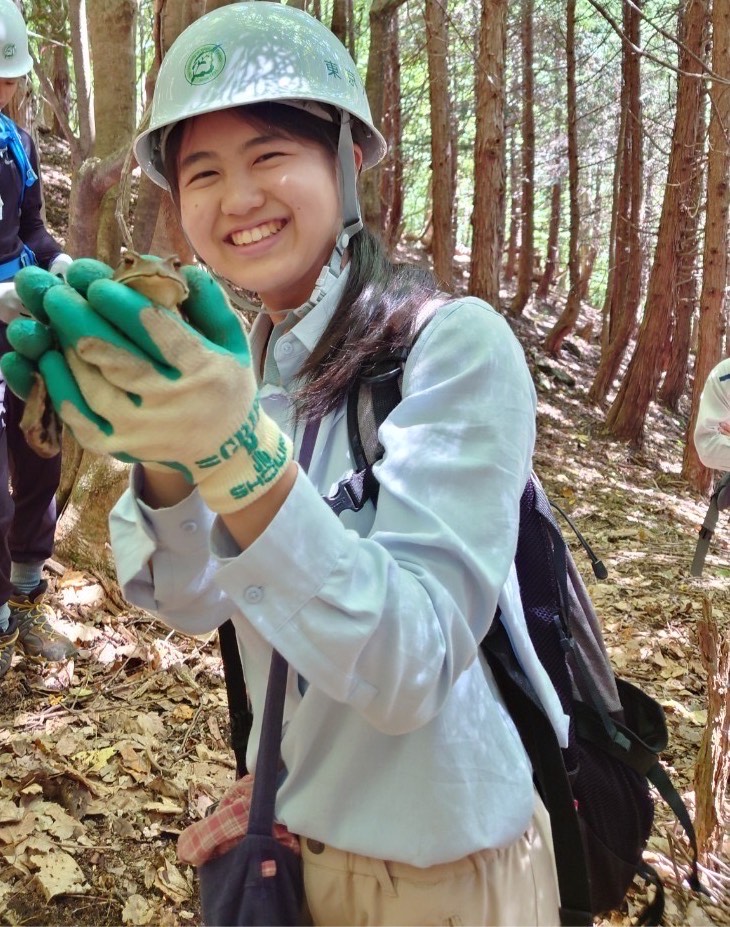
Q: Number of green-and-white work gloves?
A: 2